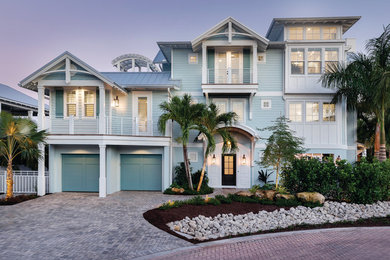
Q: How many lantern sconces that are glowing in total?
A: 3